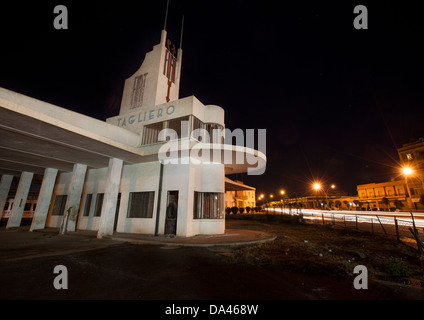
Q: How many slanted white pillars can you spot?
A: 5